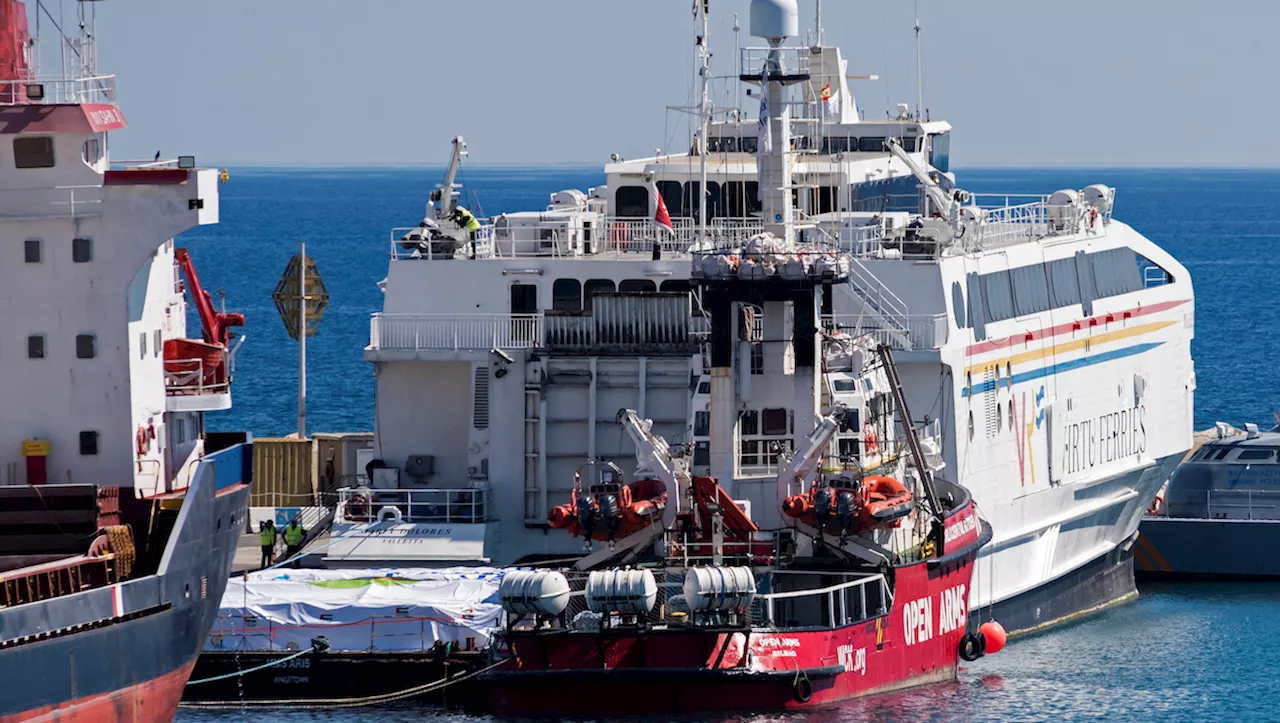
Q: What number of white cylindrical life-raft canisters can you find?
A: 3